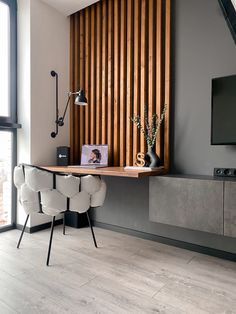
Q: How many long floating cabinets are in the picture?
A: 1